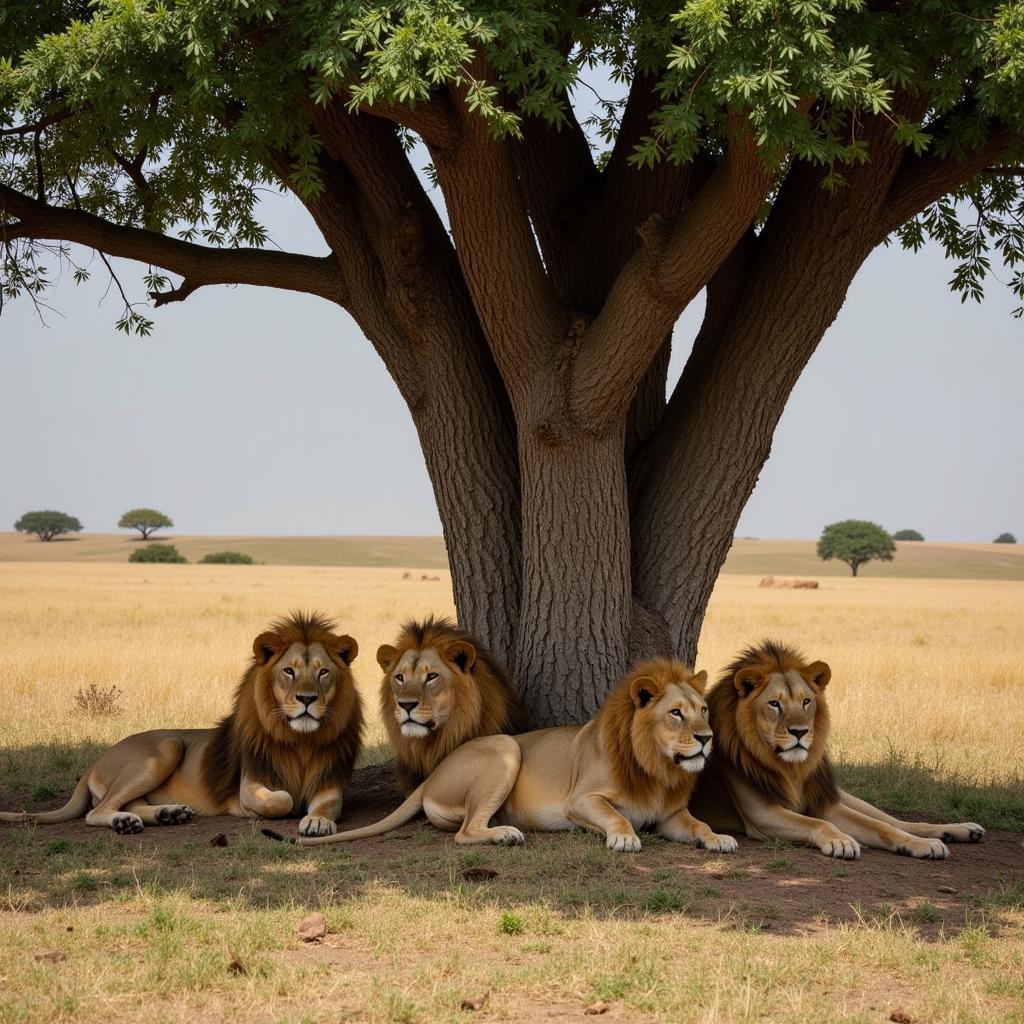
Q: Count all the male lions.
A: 4